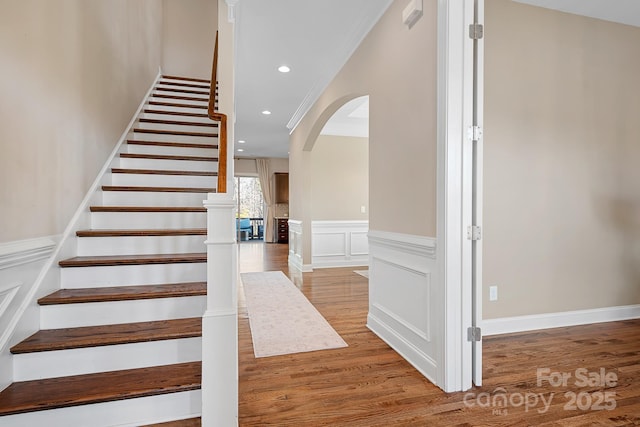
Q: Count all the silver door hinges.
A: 4